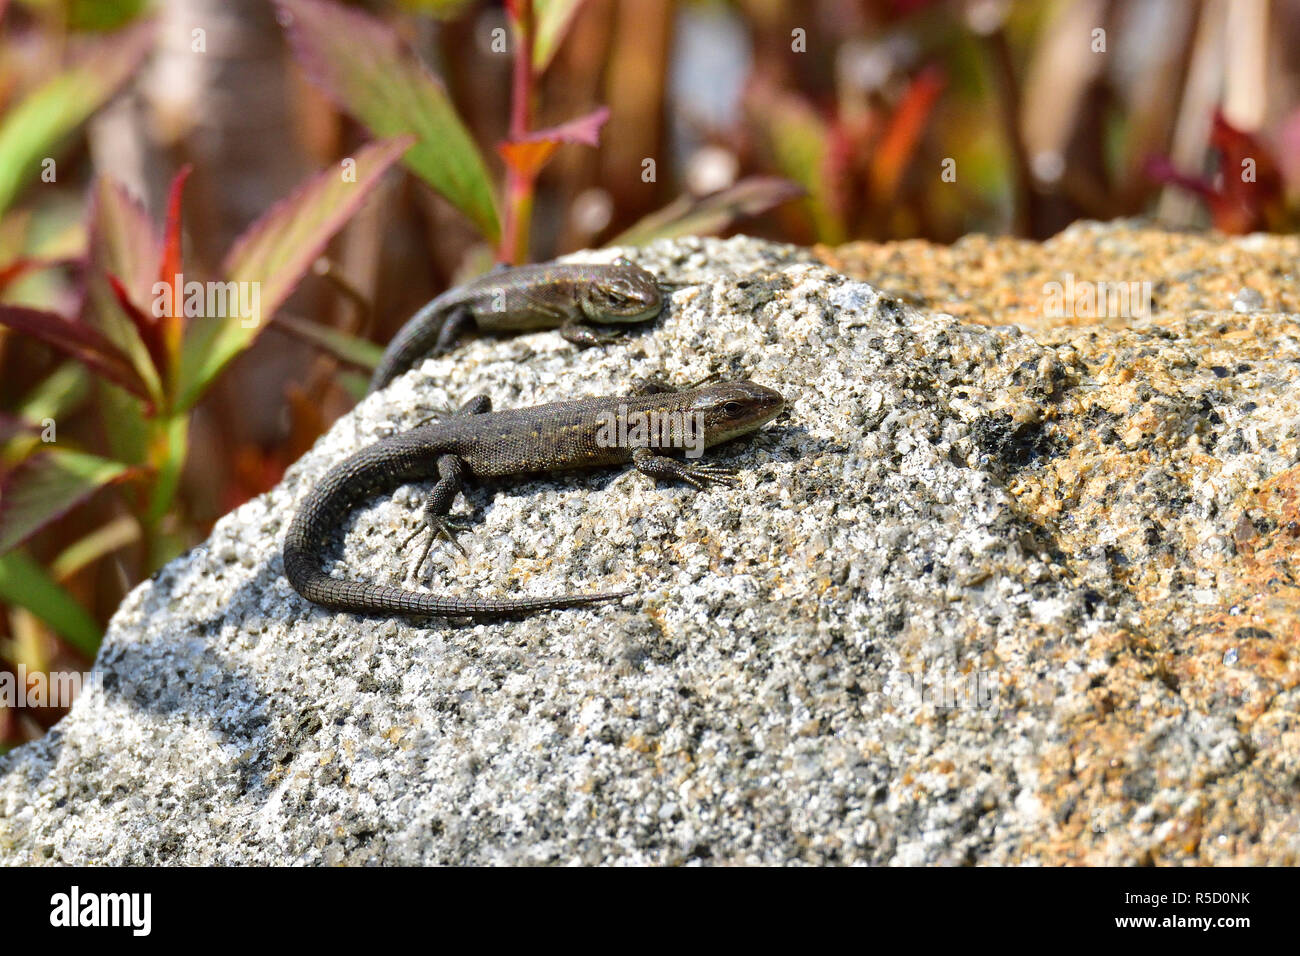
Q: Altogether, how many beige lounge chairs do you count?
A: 0